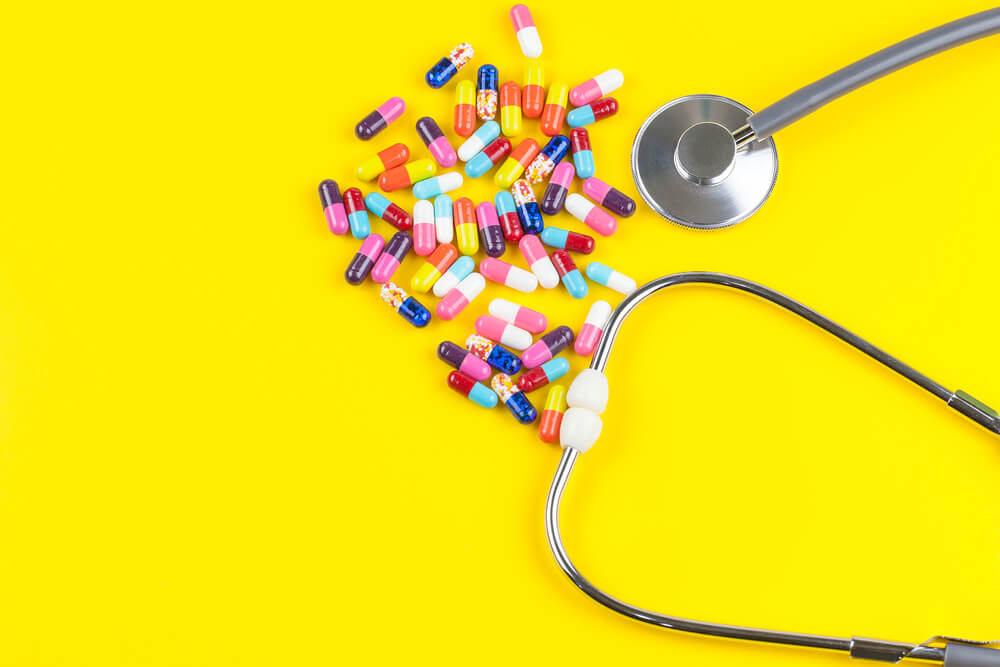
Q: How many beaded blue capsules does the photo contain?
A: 7